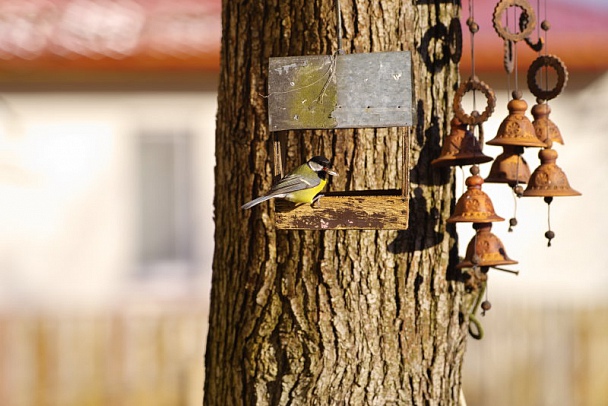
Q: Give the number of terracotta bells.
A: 7